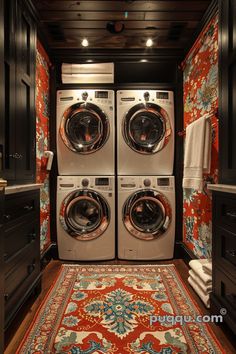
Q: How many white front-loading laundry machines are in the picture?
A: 4